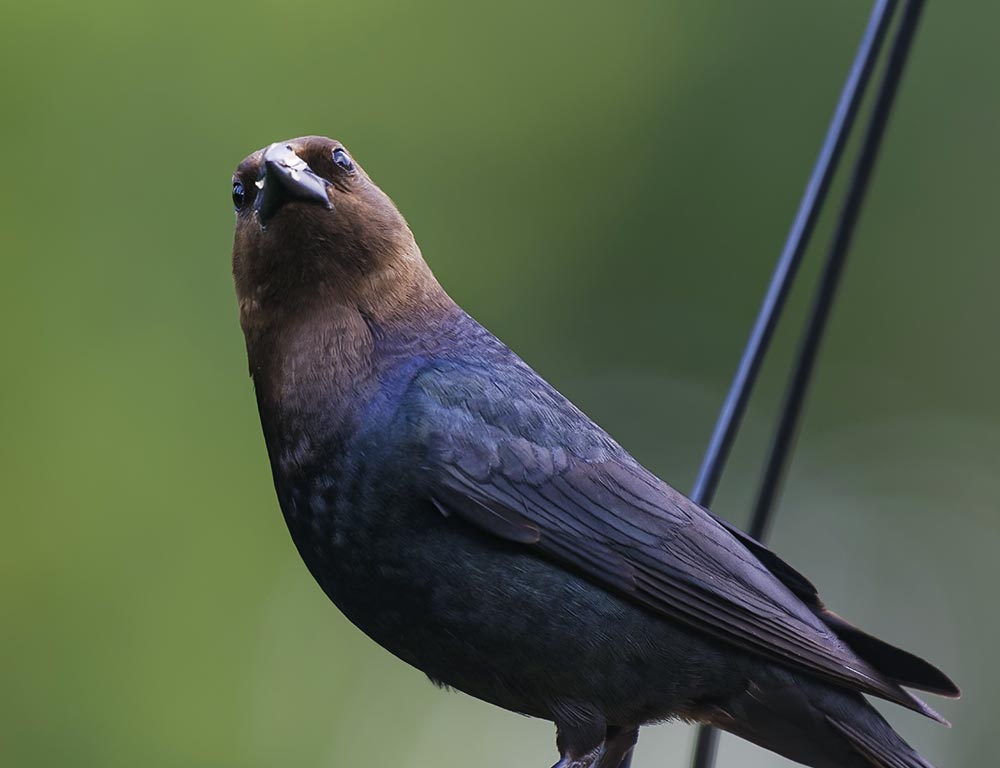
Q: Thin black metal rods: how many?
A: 2